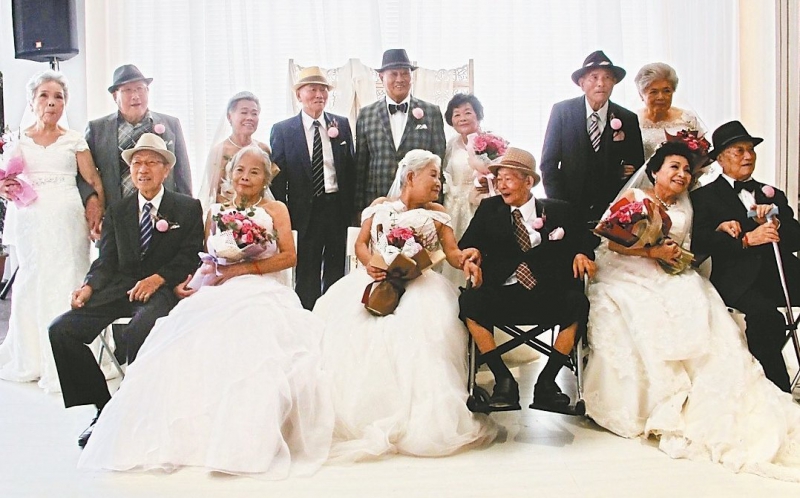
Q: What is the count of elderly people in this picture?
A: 14